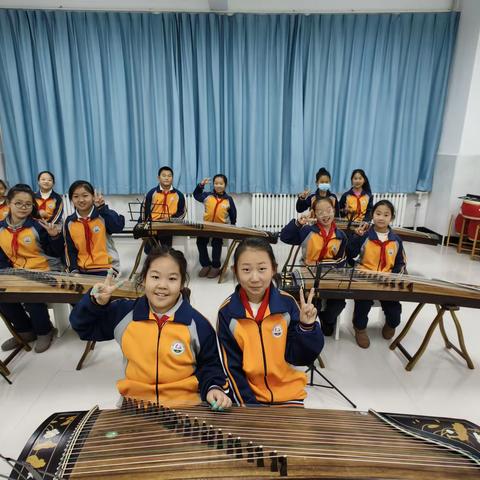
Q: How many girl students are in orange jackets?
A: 11